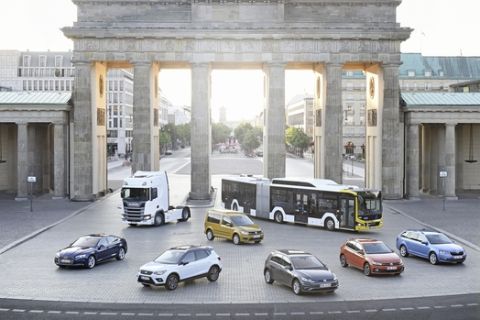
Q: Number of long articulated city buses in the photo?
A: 1